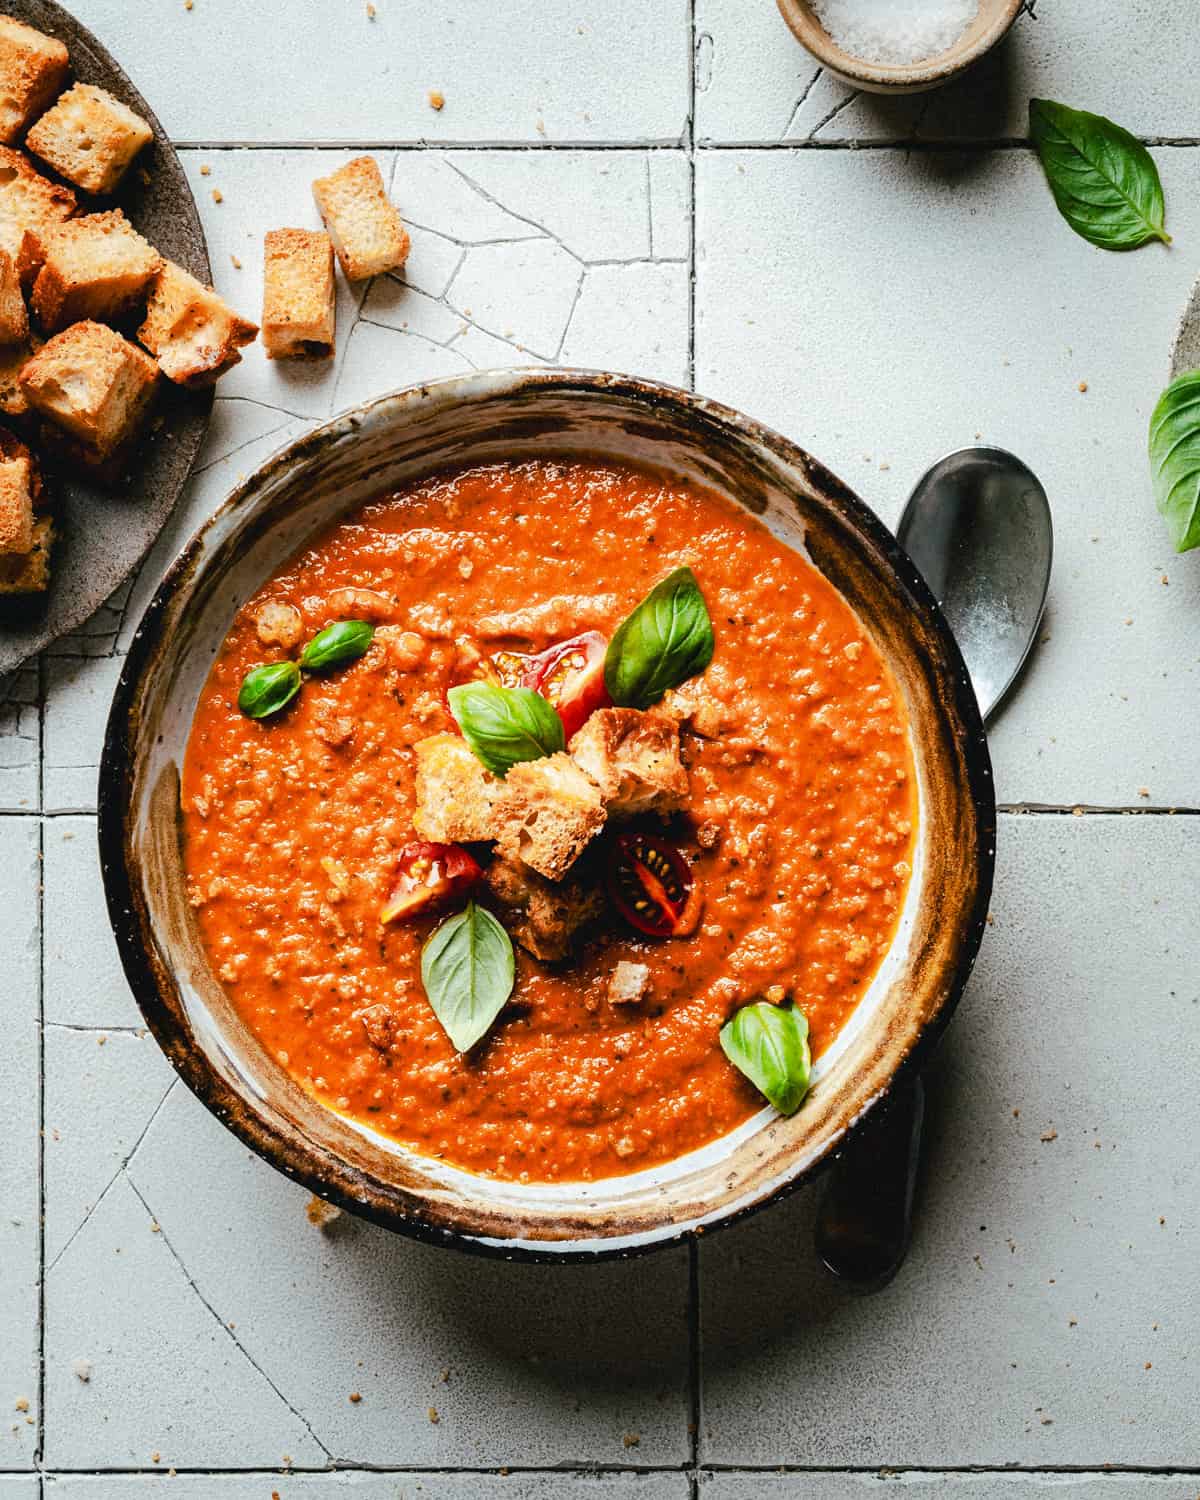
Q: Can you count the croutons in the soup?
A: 4